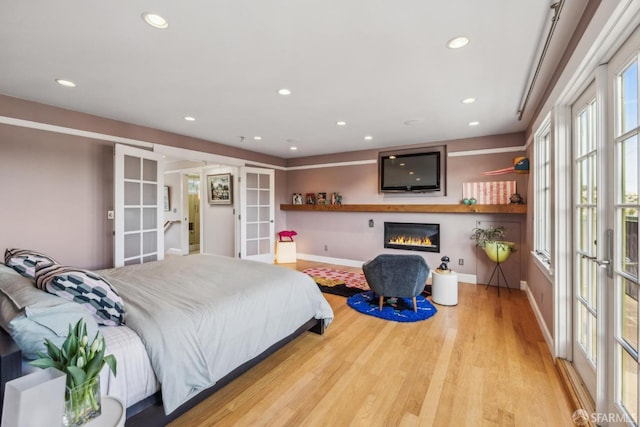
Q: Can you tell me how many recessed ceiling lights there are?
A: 11